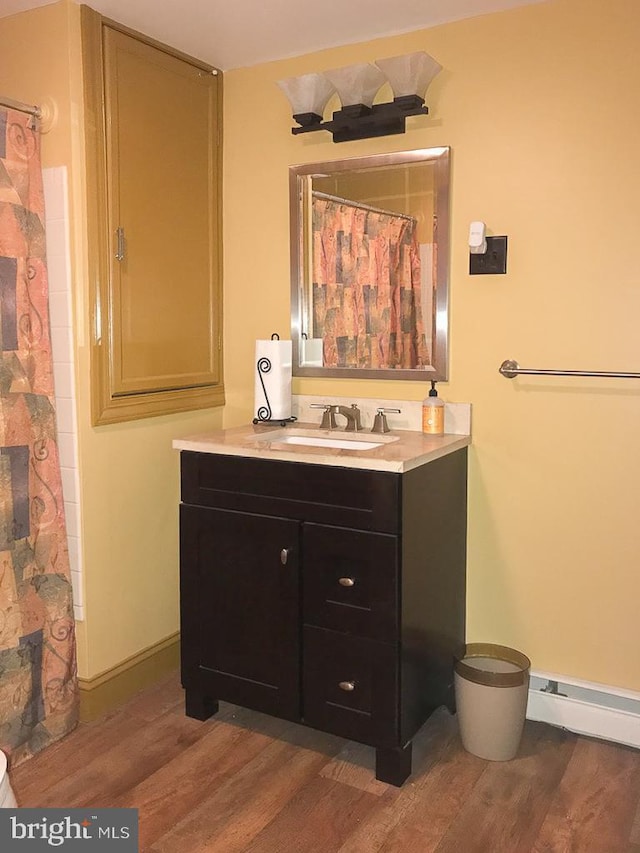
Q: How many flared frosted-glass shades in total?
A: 3